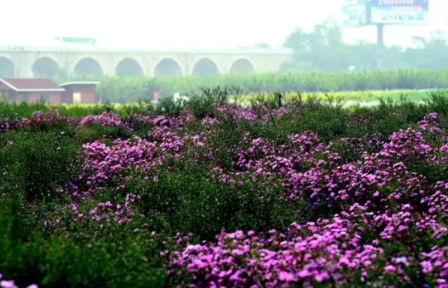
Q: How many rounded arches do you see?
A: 7